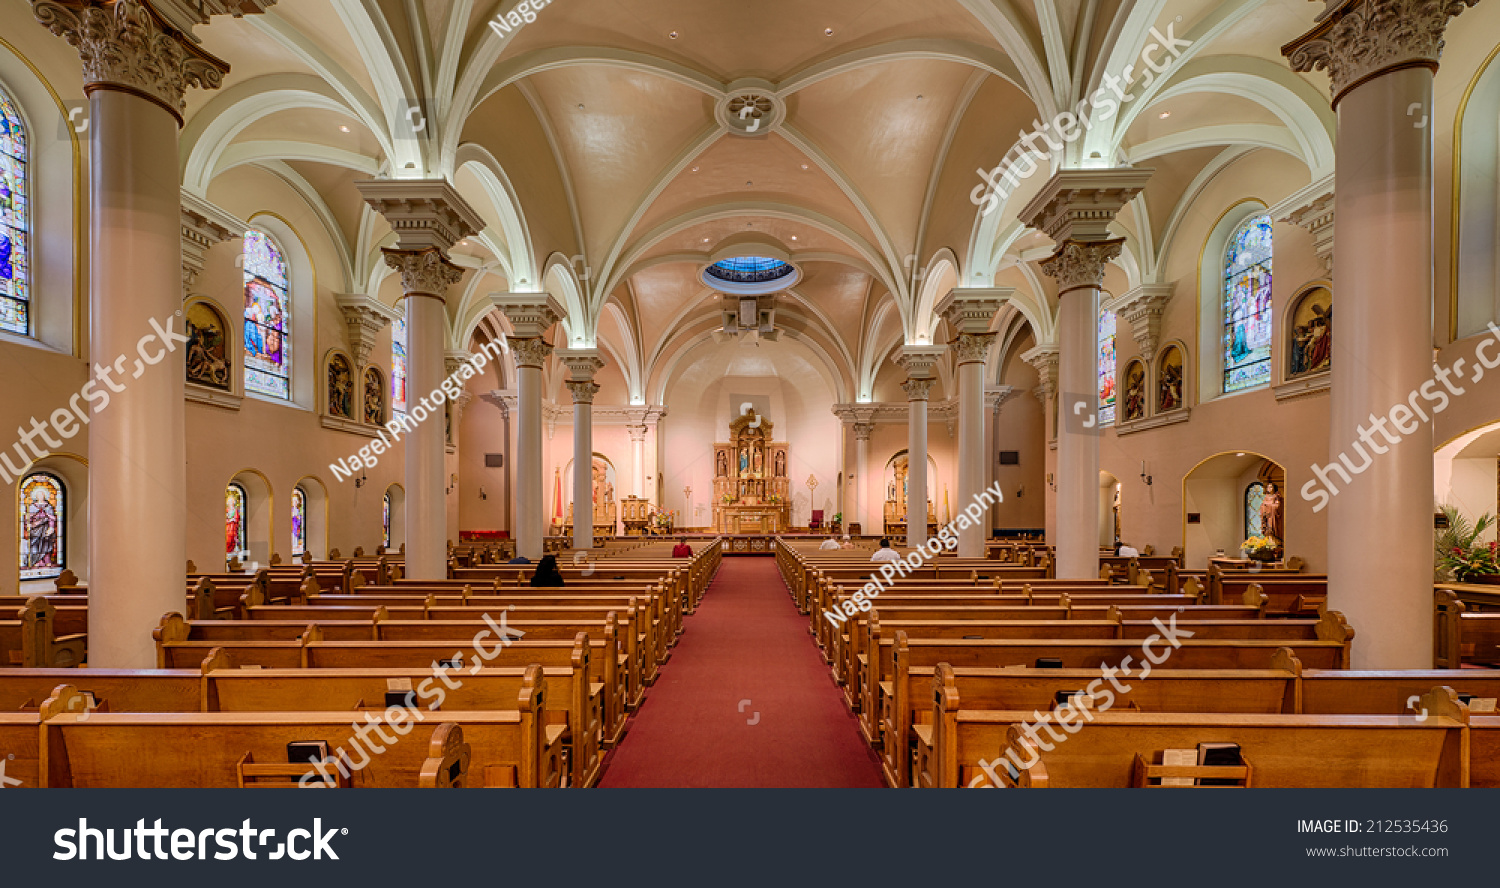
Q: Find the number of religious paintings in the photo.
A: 6